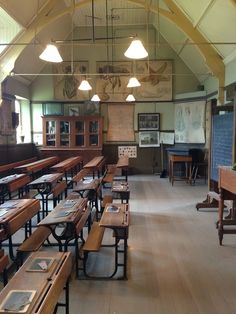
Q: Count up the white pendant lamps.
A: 6